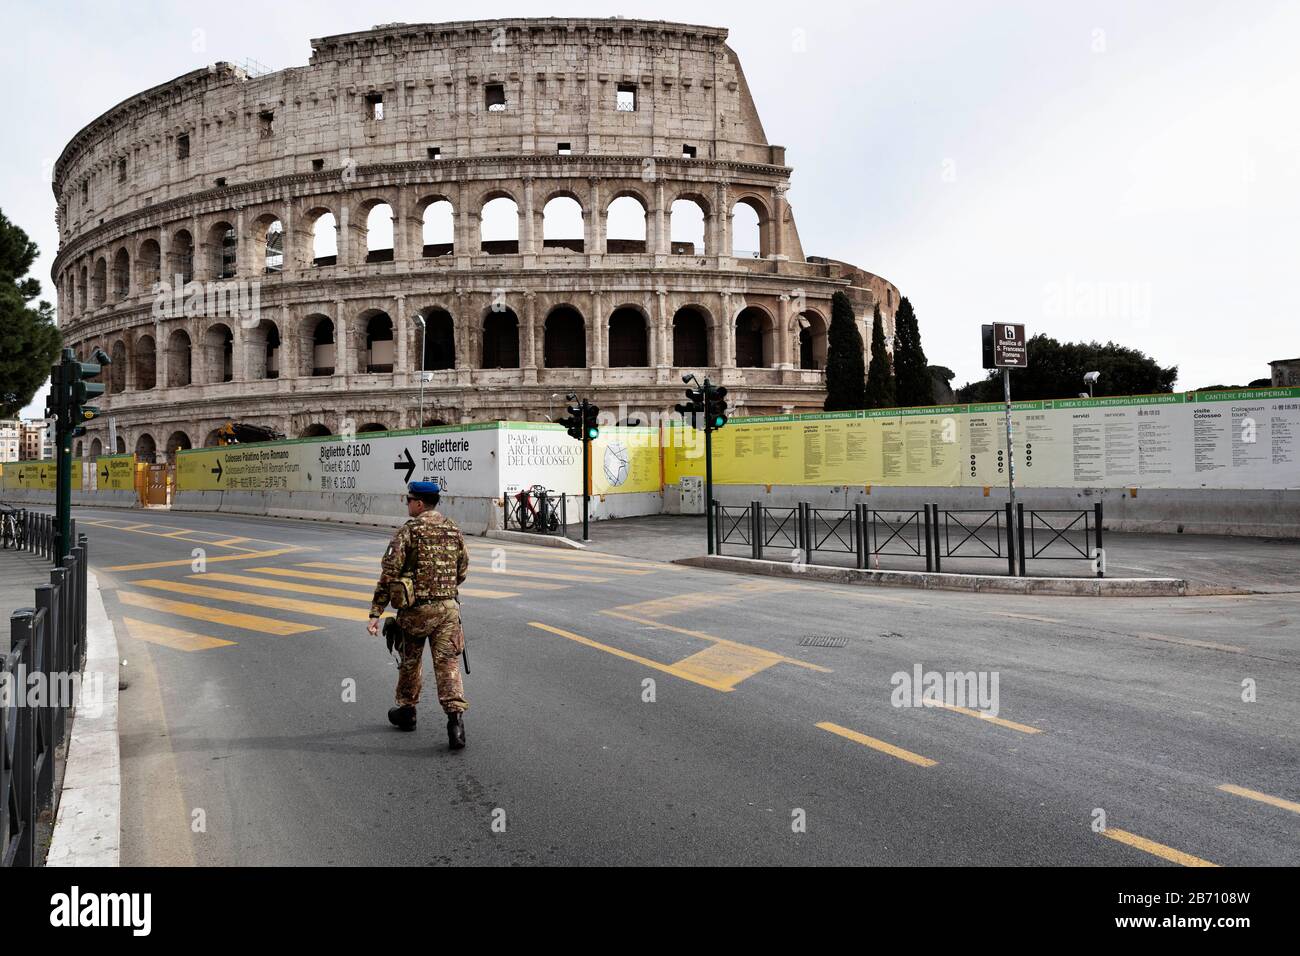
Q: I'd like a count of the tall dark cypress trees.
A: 3